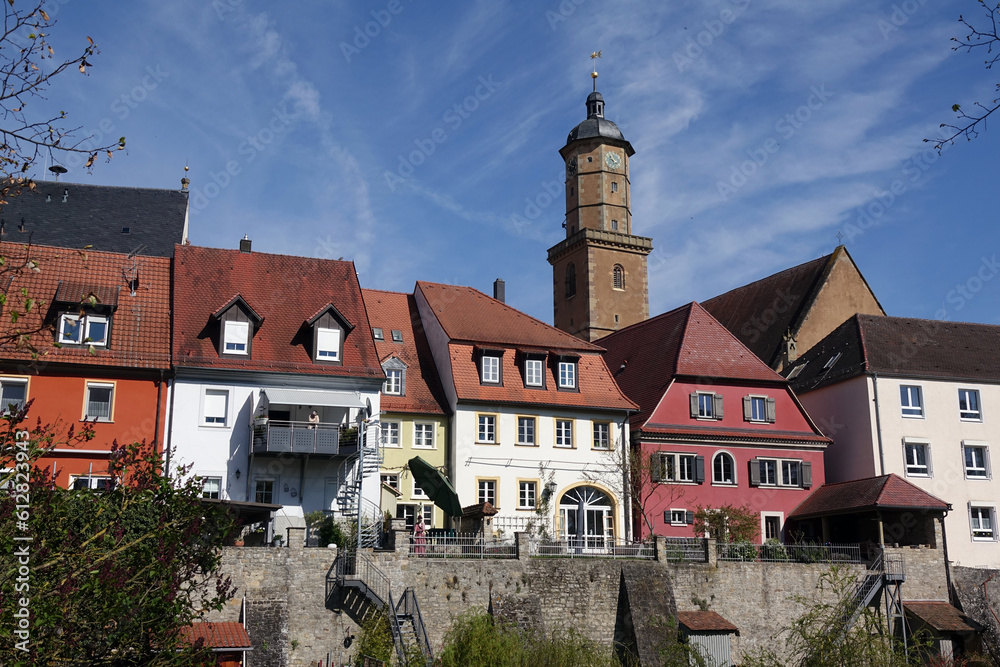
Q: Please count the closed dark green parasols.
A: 0